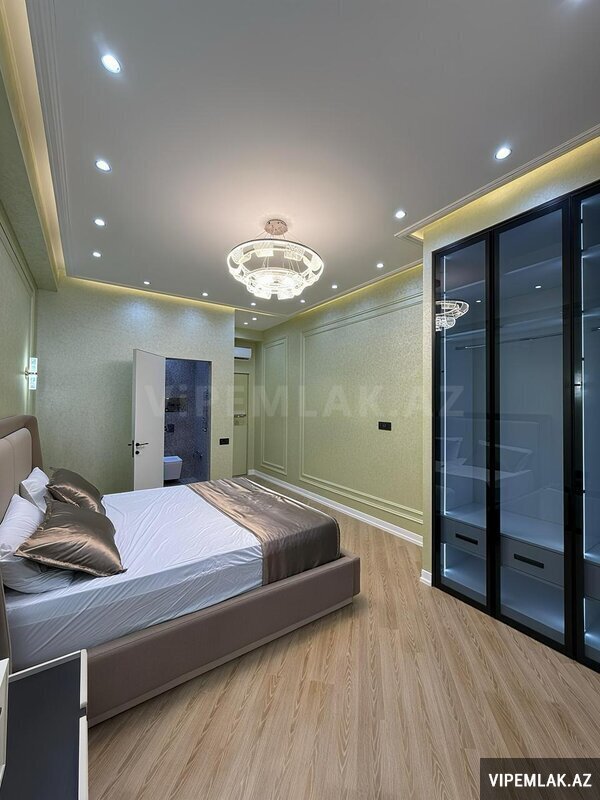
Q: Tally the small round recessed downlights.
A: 14